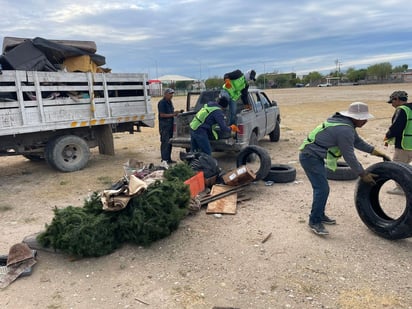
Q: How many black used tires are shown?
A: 4